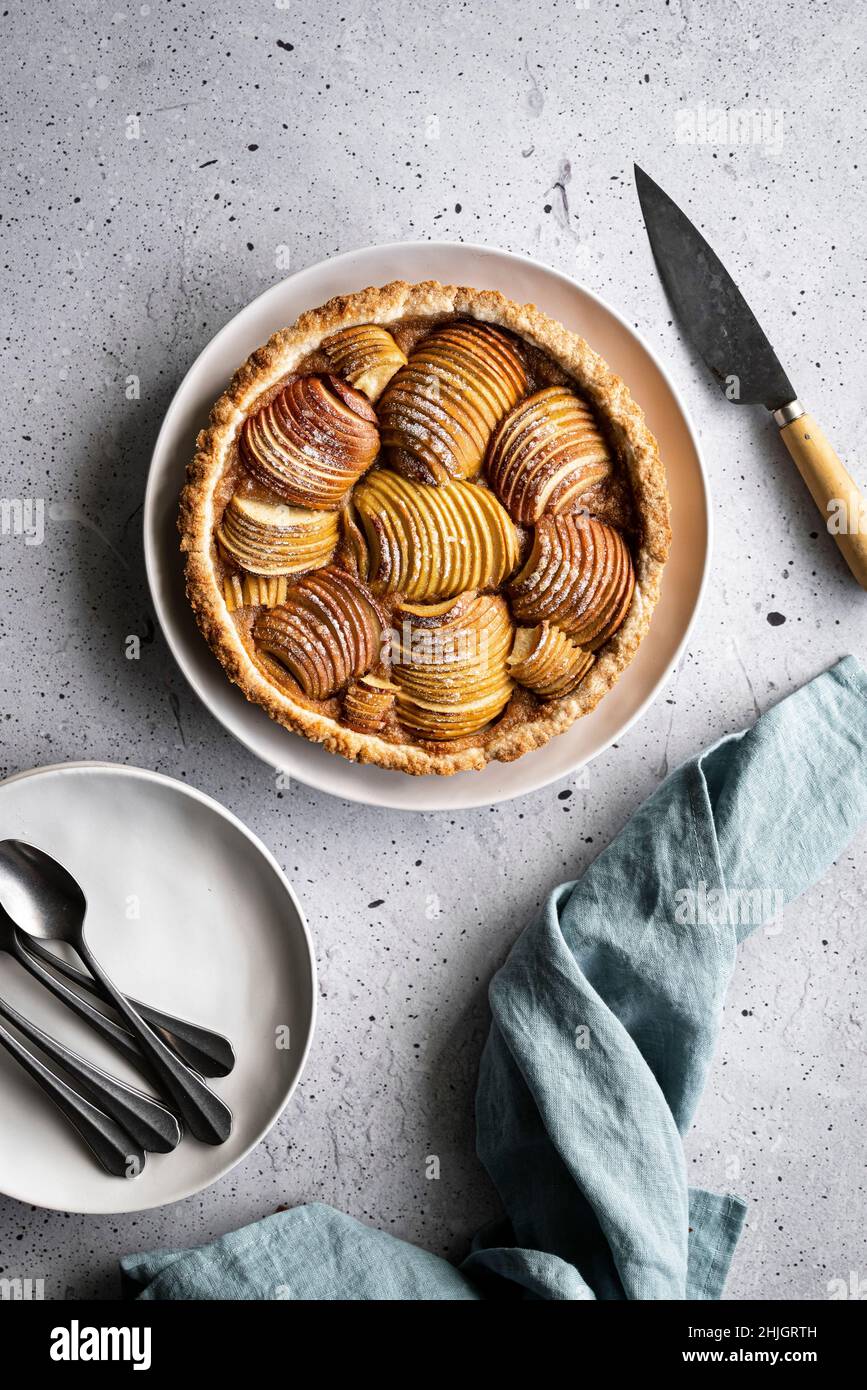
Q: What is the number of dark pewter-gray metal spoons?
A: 5